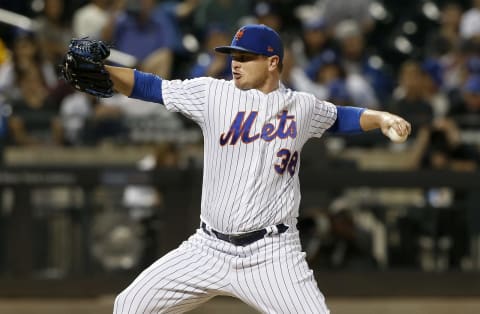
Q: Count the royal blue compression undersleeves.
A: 2